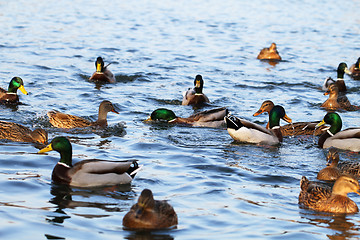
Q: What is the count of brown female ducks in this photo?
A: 8